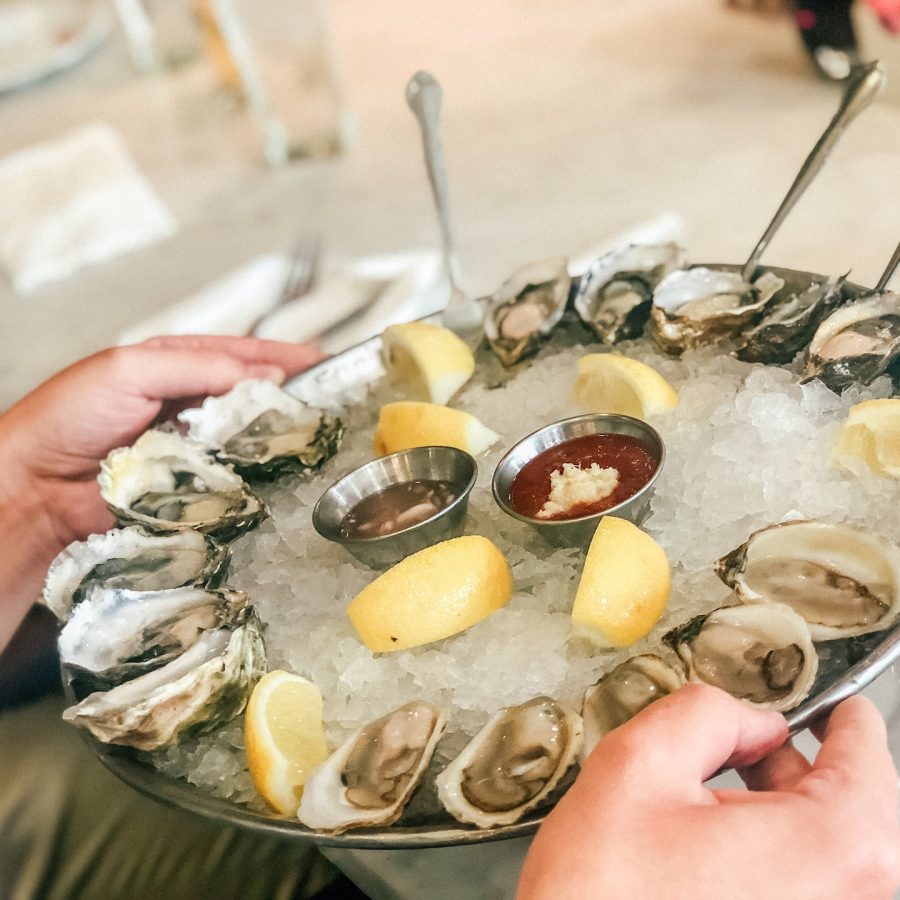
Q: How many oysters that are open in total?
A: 15